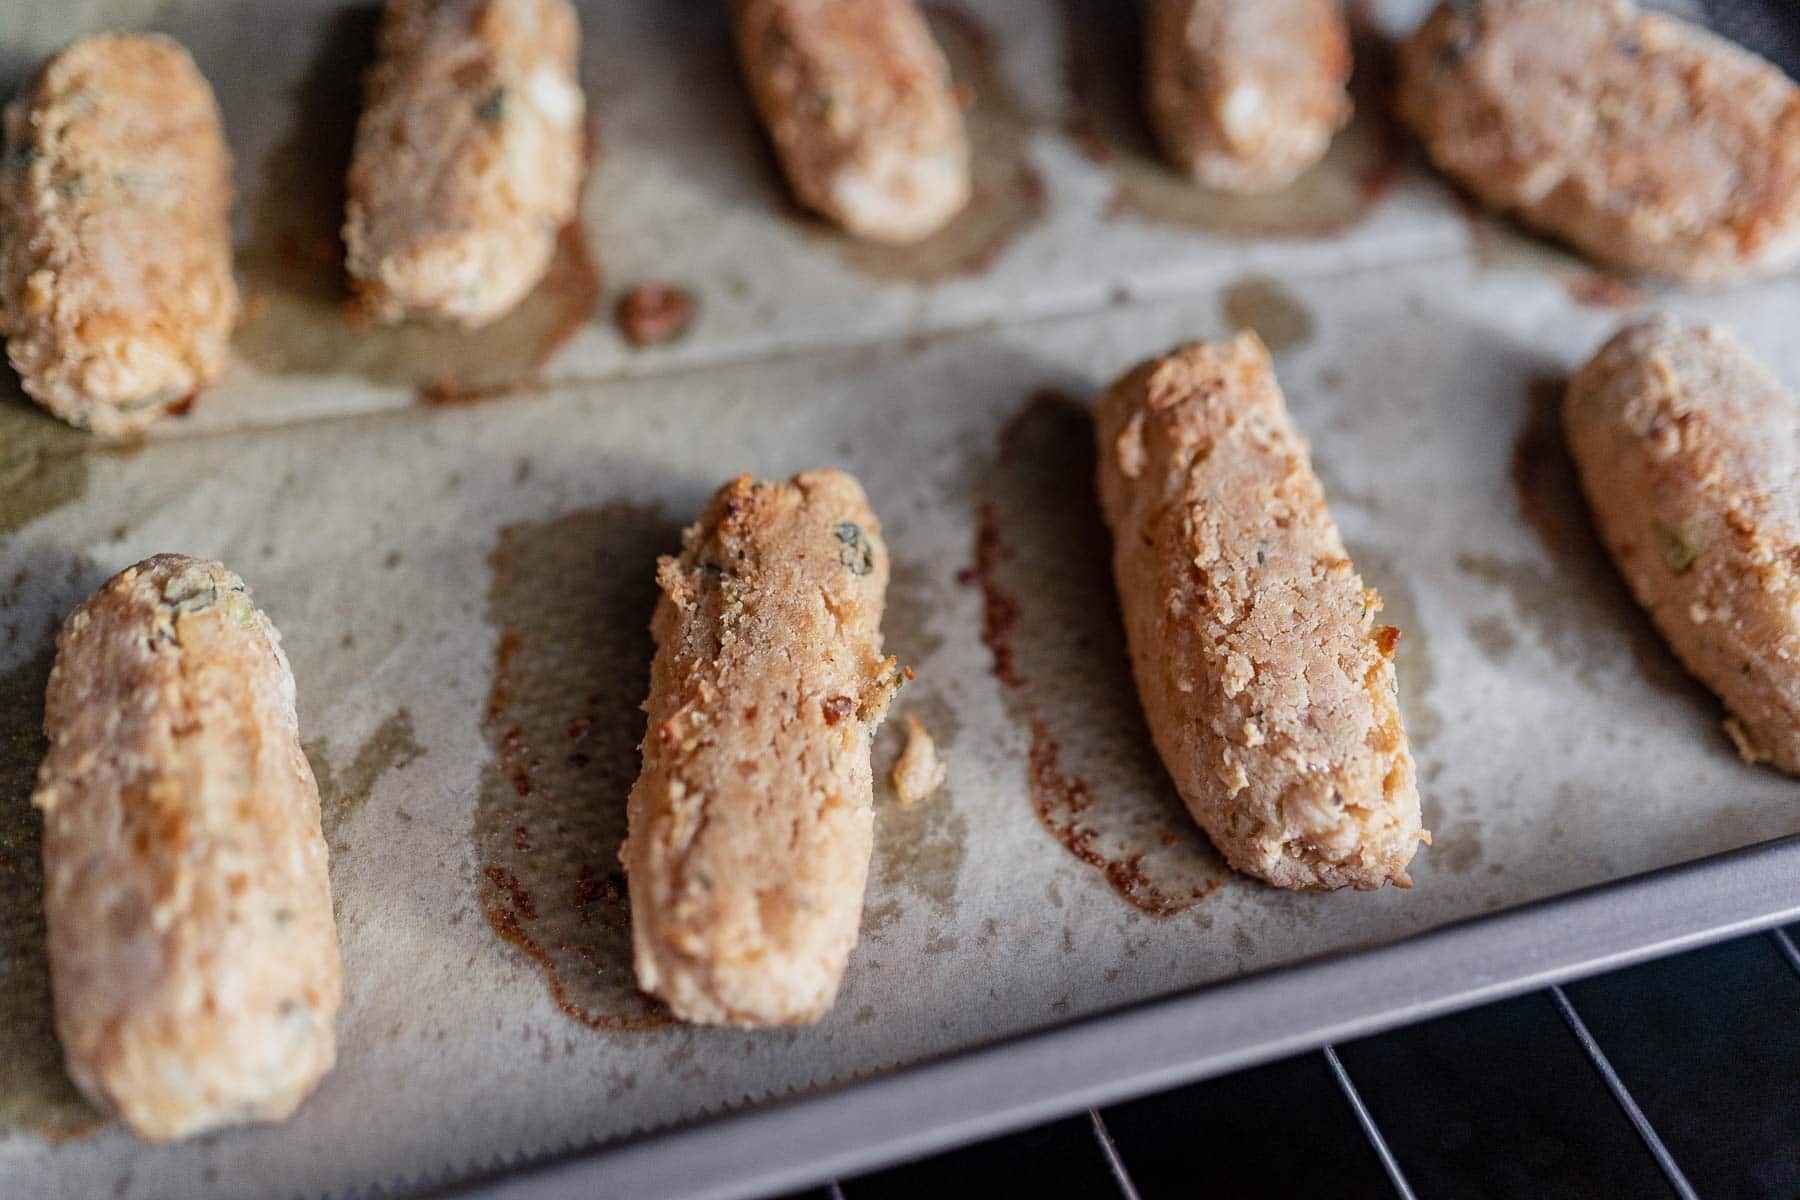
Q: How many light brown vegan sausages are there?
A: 9